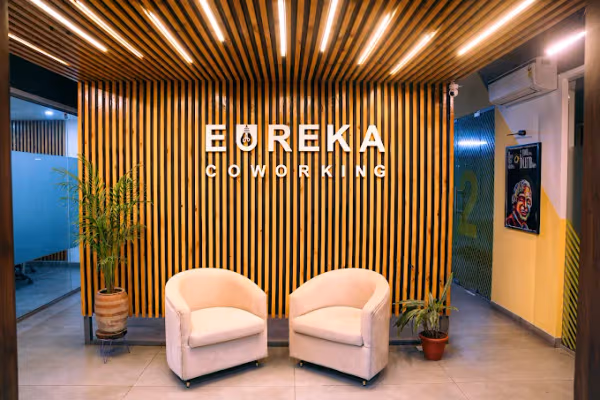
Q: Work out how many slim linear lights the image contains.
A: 11